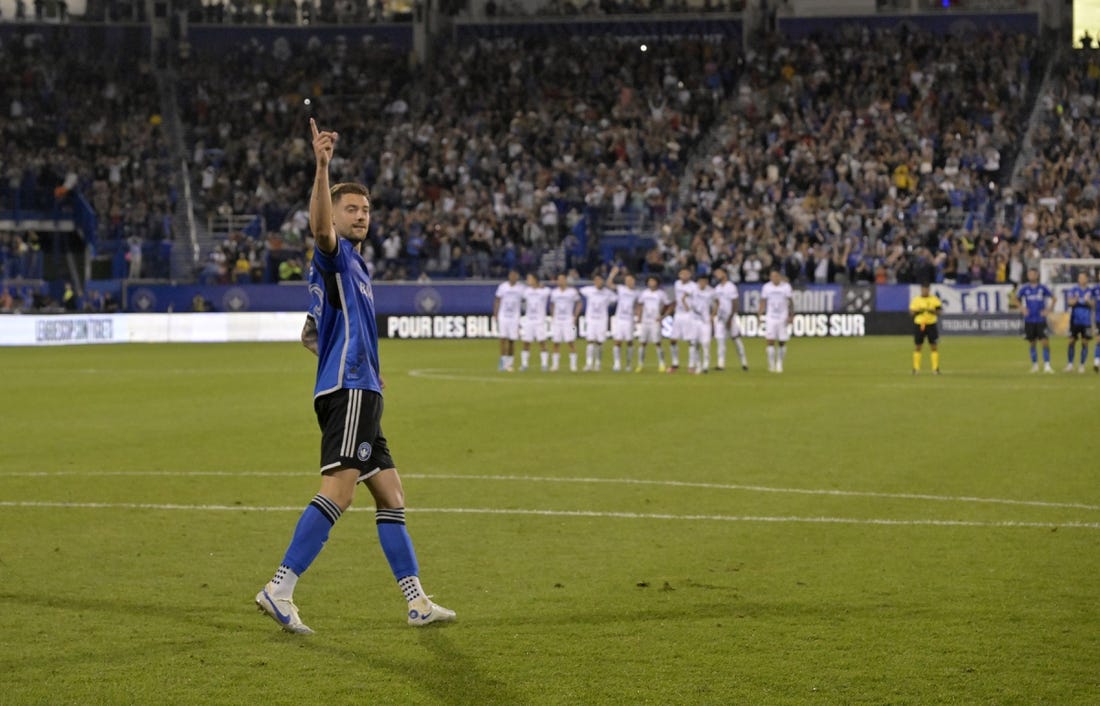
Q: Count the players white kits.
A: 10